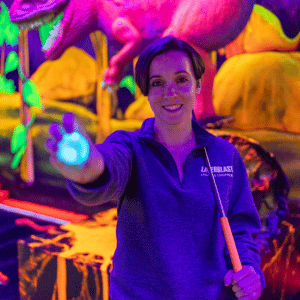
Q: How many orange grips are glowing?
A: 1